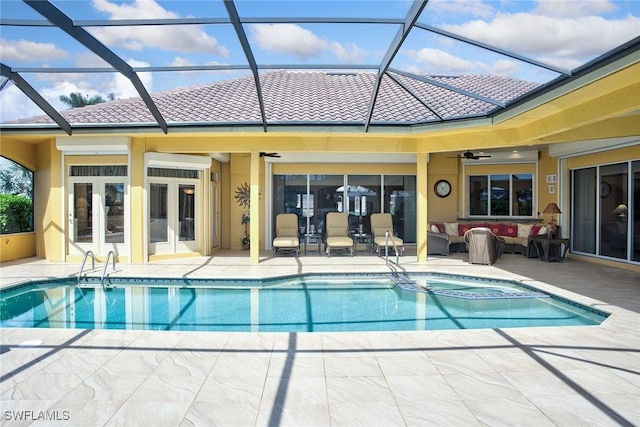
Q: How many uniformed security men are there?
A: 0